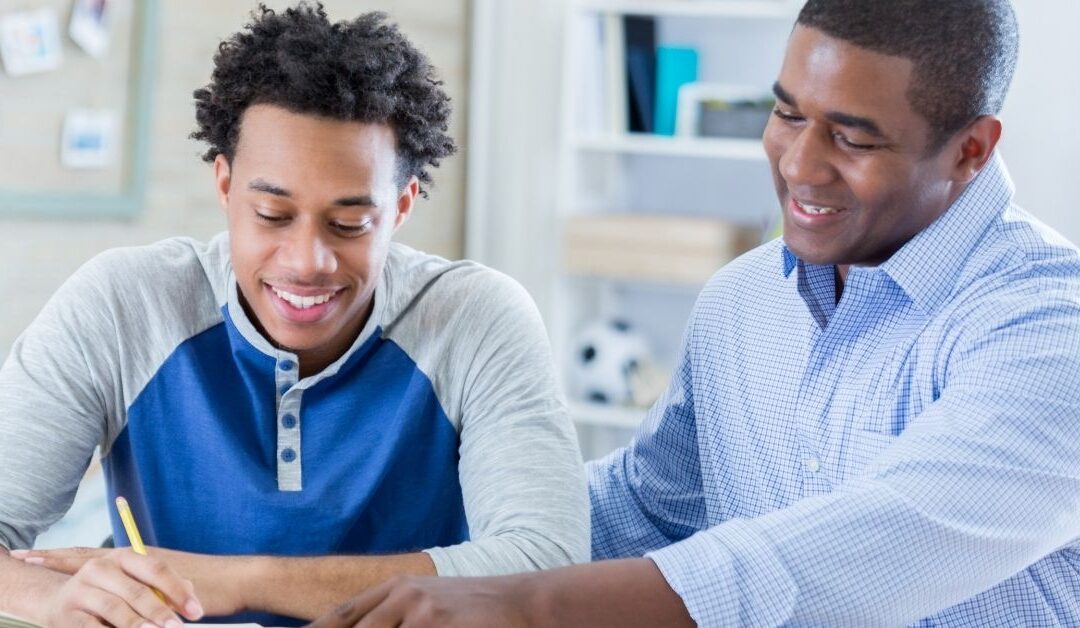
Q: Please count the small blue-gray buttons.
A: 4